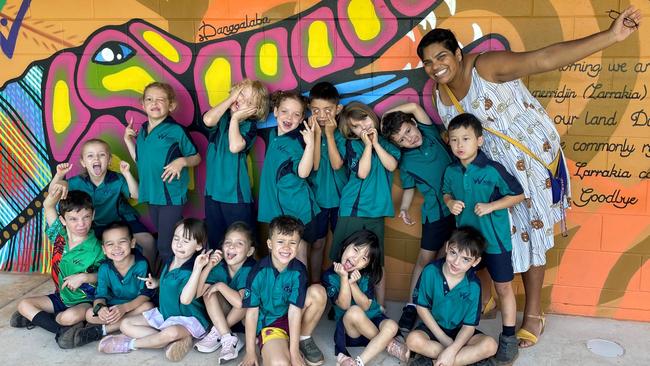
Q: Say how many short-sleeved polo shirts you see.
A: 15